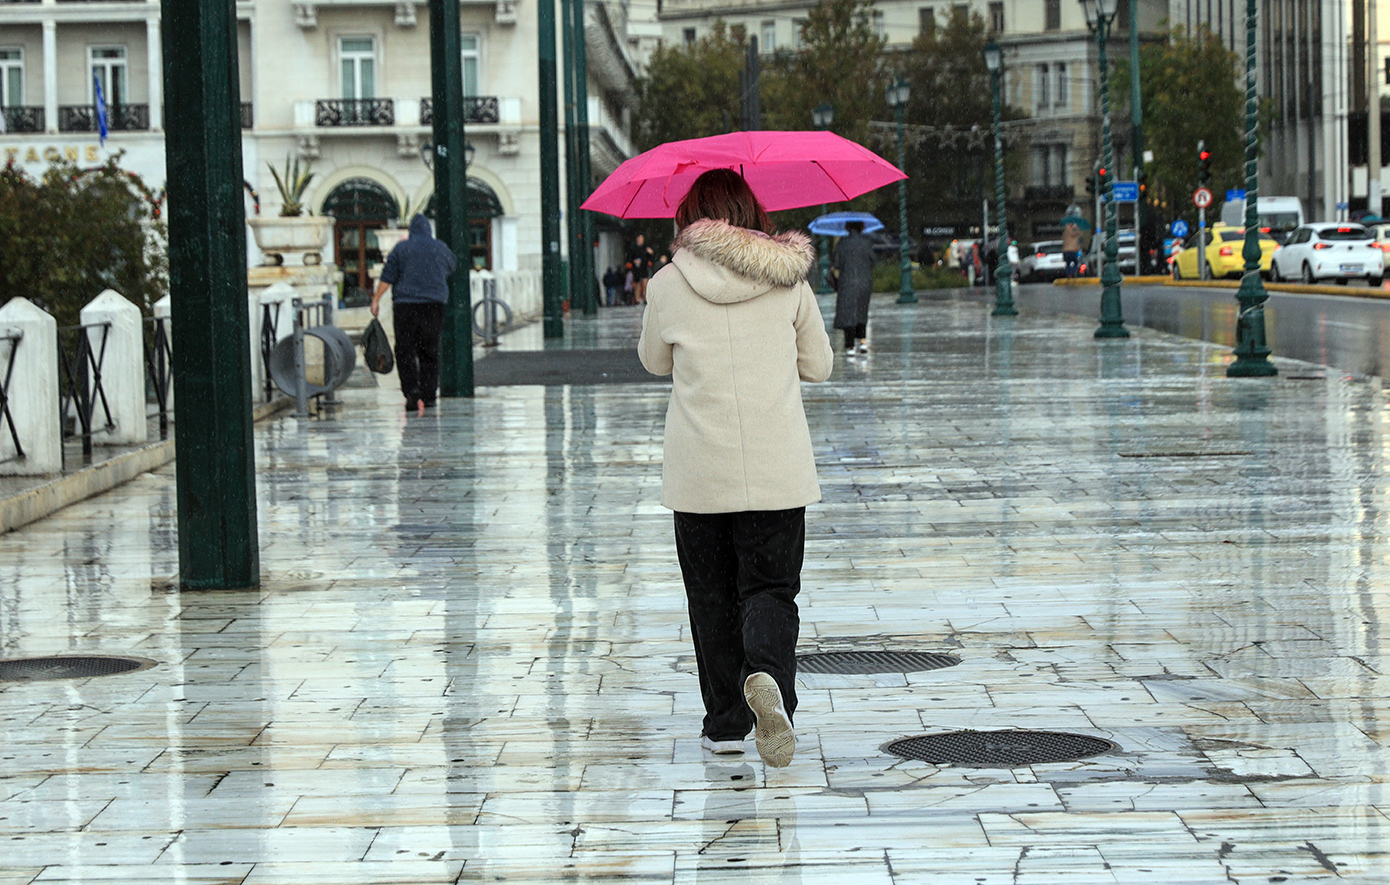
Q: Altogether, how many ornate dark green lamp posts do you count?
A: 5